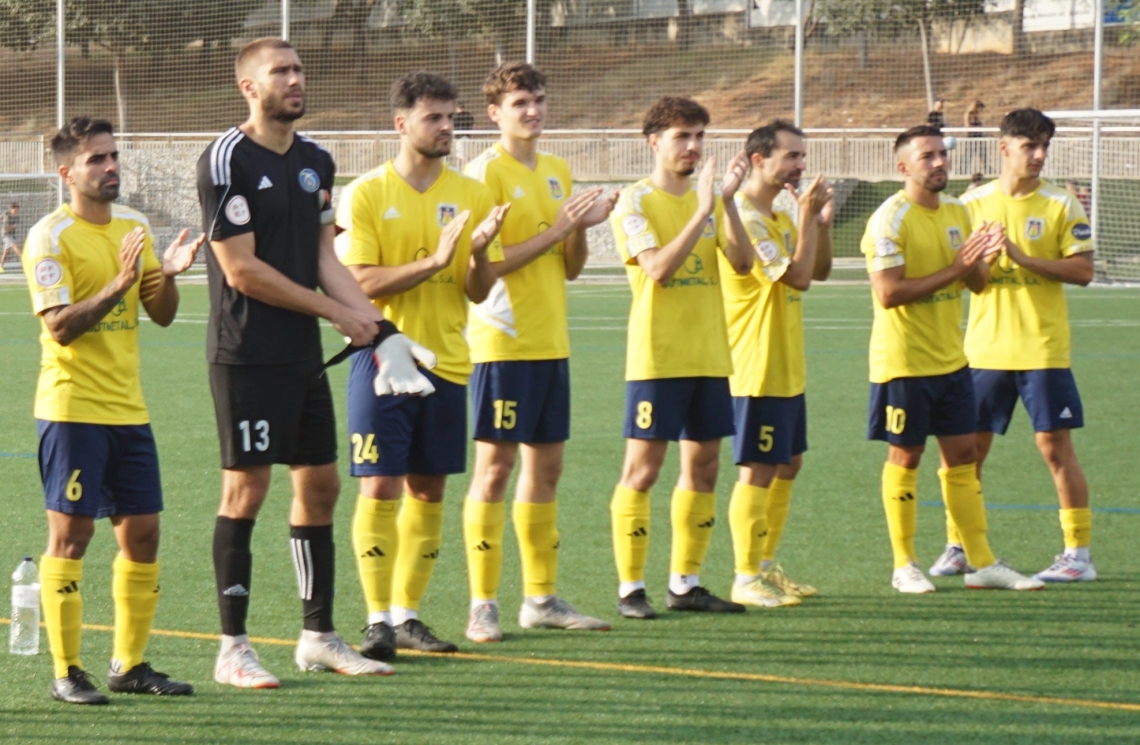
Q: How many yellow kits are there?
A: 7